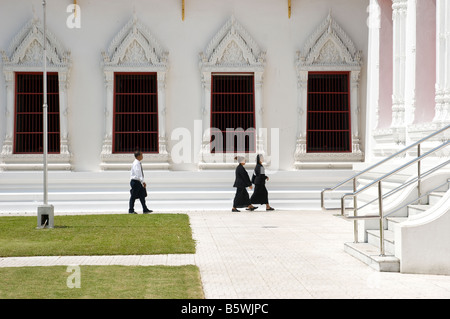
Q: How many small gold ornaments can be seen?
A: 3